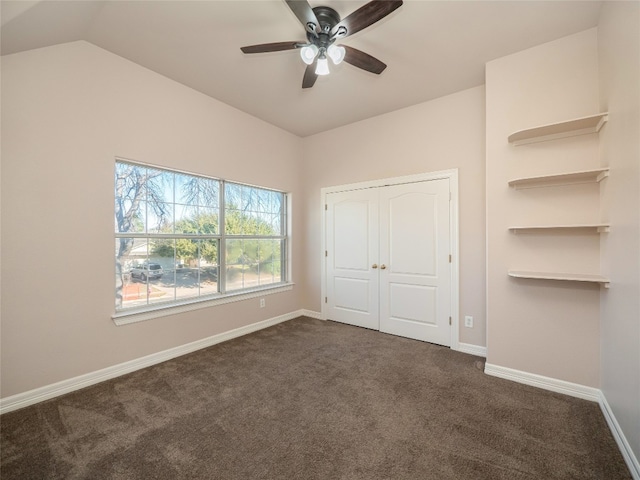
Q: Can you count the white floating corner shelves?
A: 4